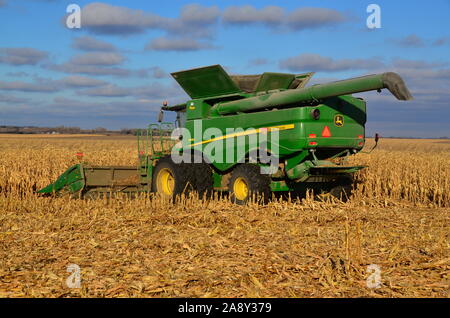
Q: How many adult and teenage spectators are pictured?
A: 0